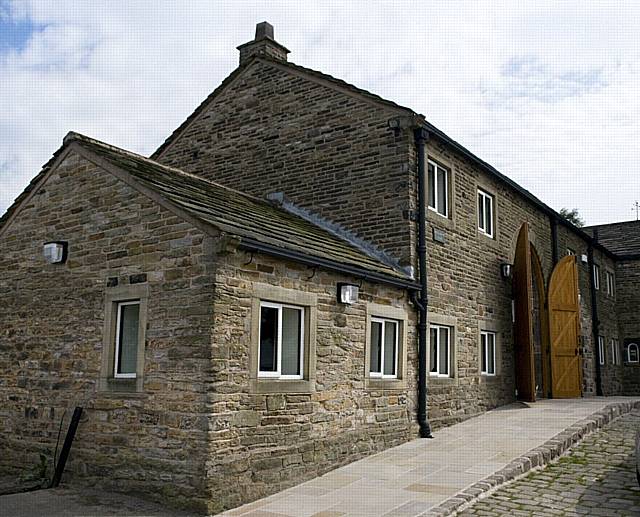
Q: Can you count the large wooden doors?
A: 2